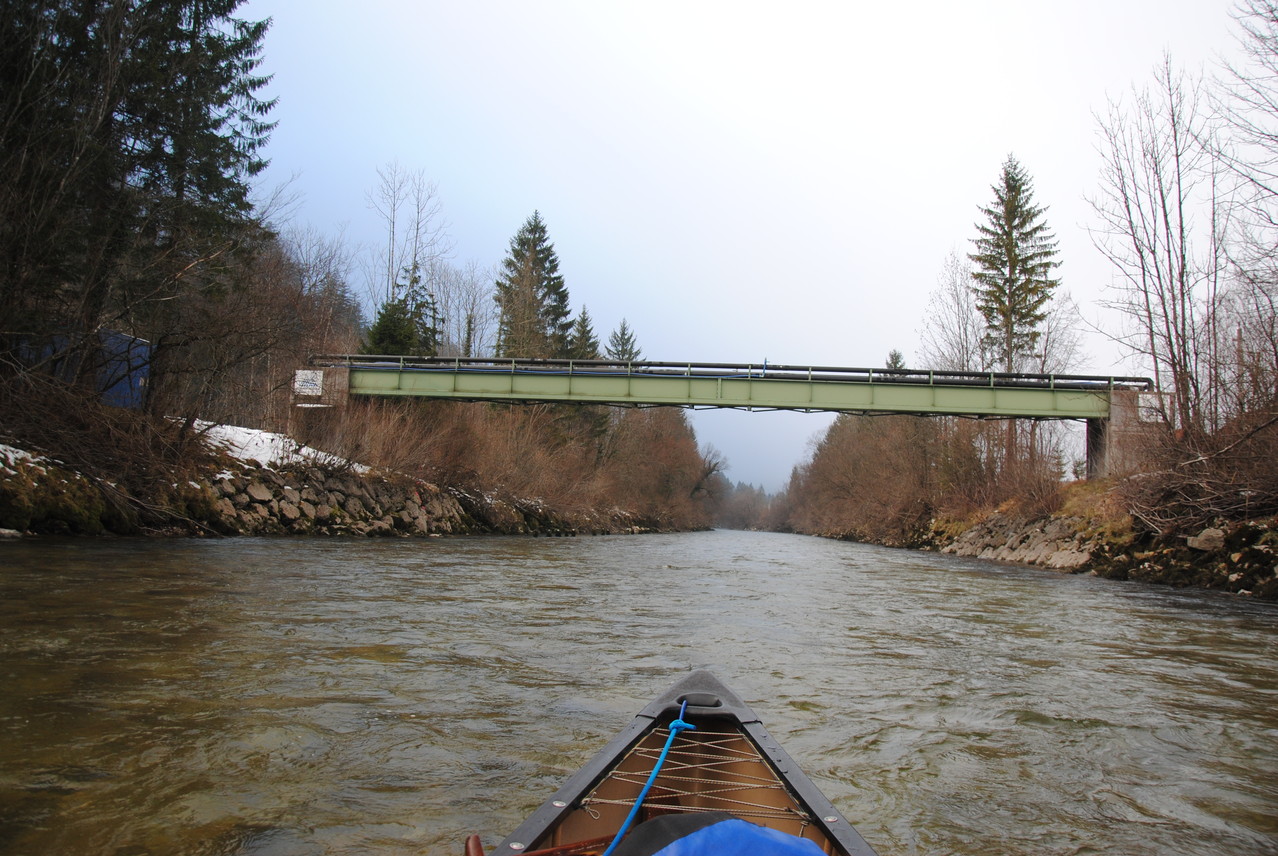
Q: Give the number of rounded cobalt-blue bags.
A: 1